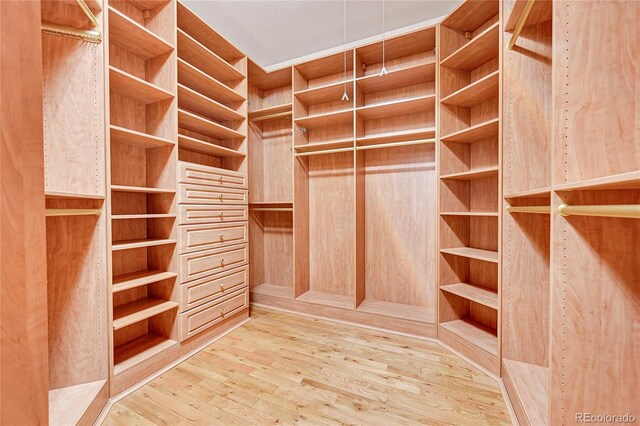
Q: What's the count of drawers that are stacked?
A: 7